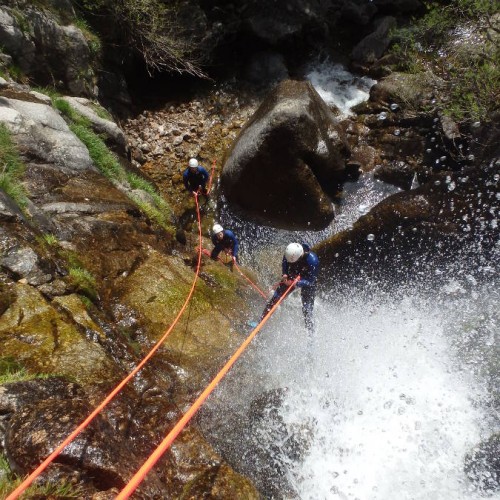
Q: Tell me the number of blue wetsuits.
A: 3